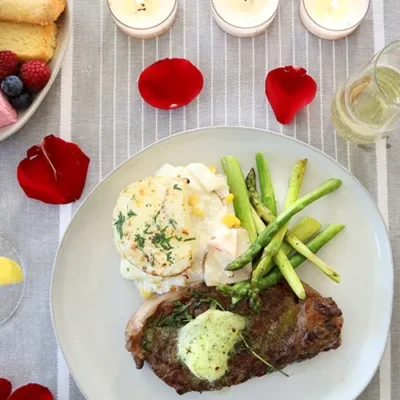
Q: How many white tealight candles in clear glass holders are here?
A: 3